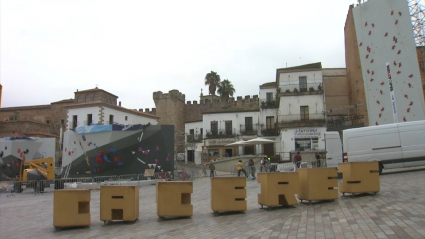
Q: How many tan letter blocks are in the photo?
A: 7